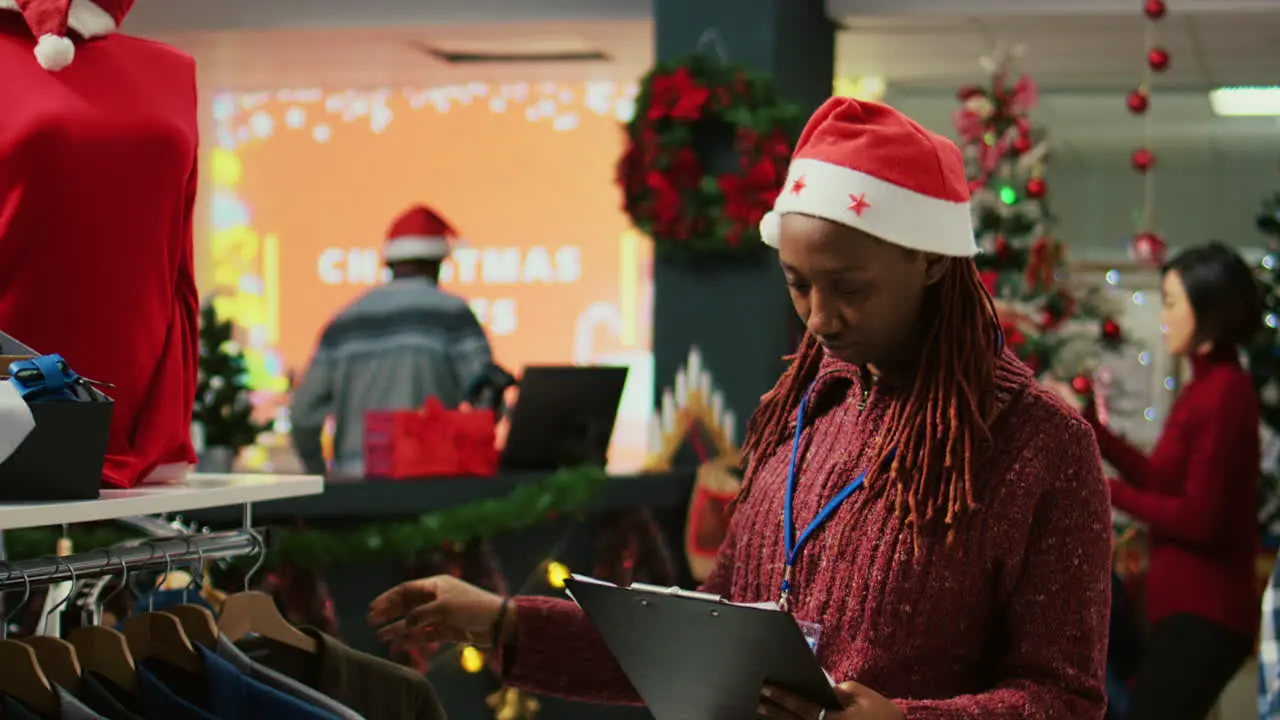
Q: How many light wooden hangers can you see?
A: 6